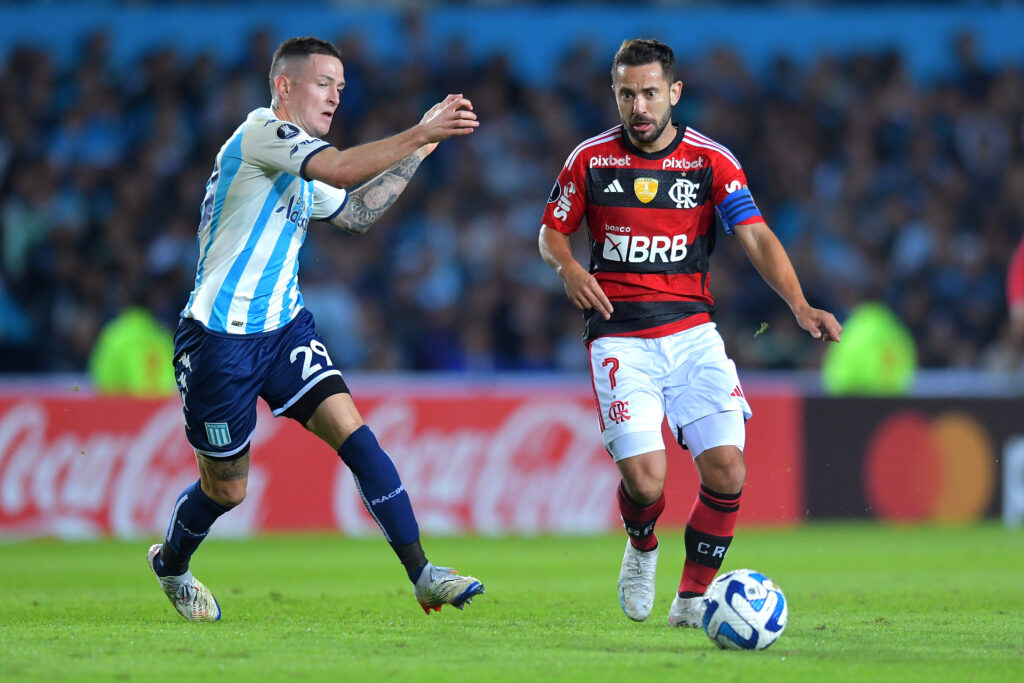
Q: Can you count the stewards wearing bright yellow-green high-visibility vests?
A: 2